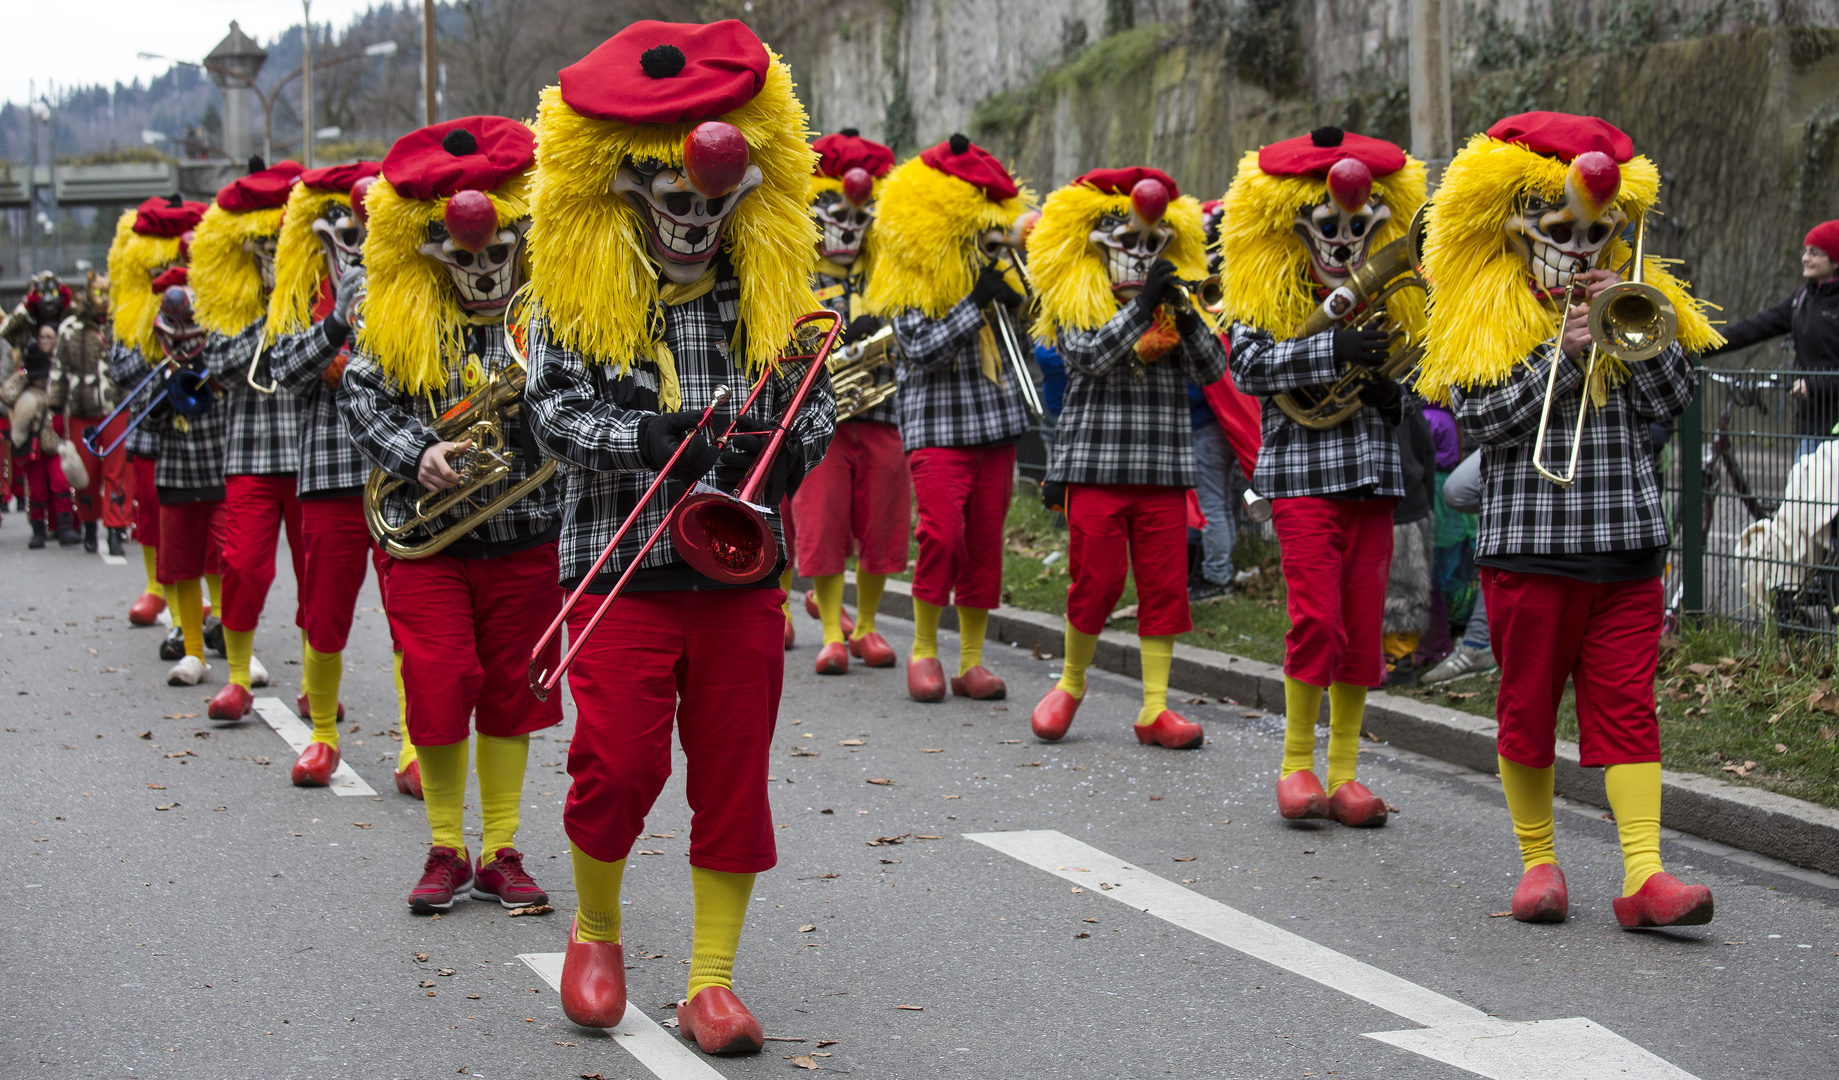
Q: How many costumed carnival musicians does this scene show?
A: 11